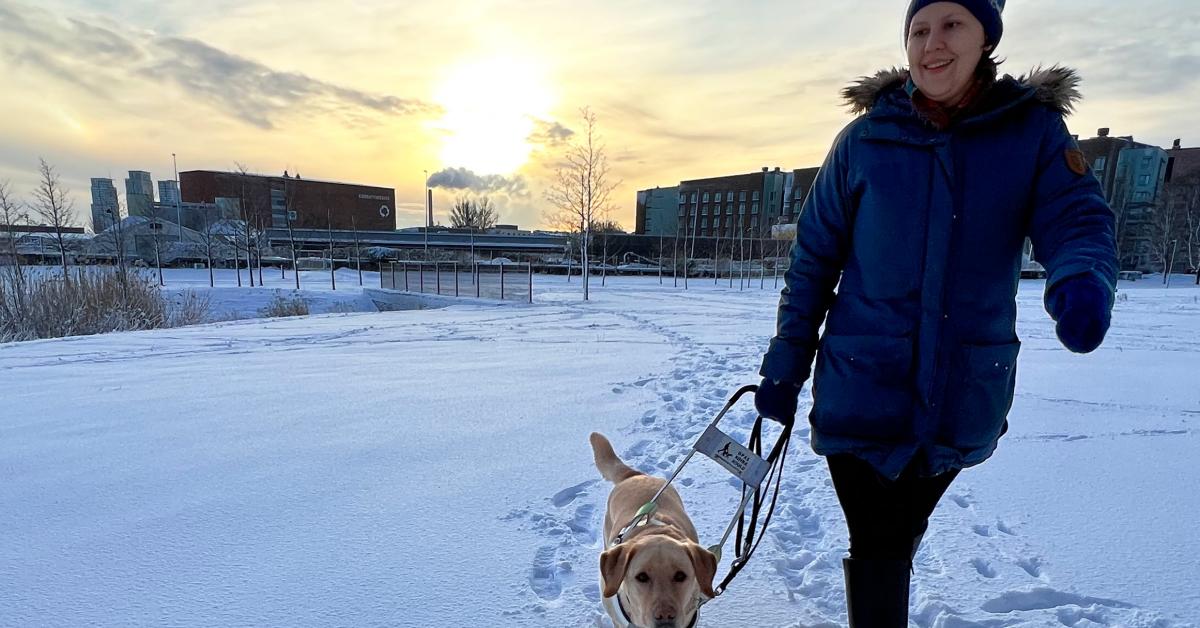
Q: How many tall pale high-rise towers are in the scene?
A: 3